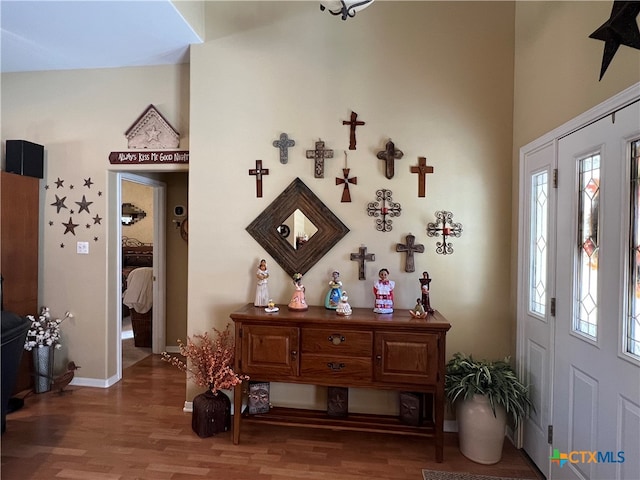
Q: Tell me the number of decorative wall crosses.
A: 11